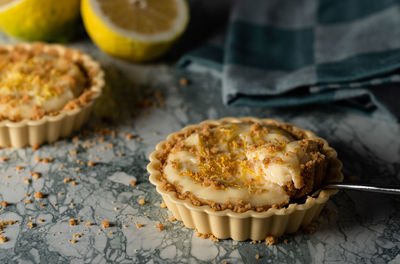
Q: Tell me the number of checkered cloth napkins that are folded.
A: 1